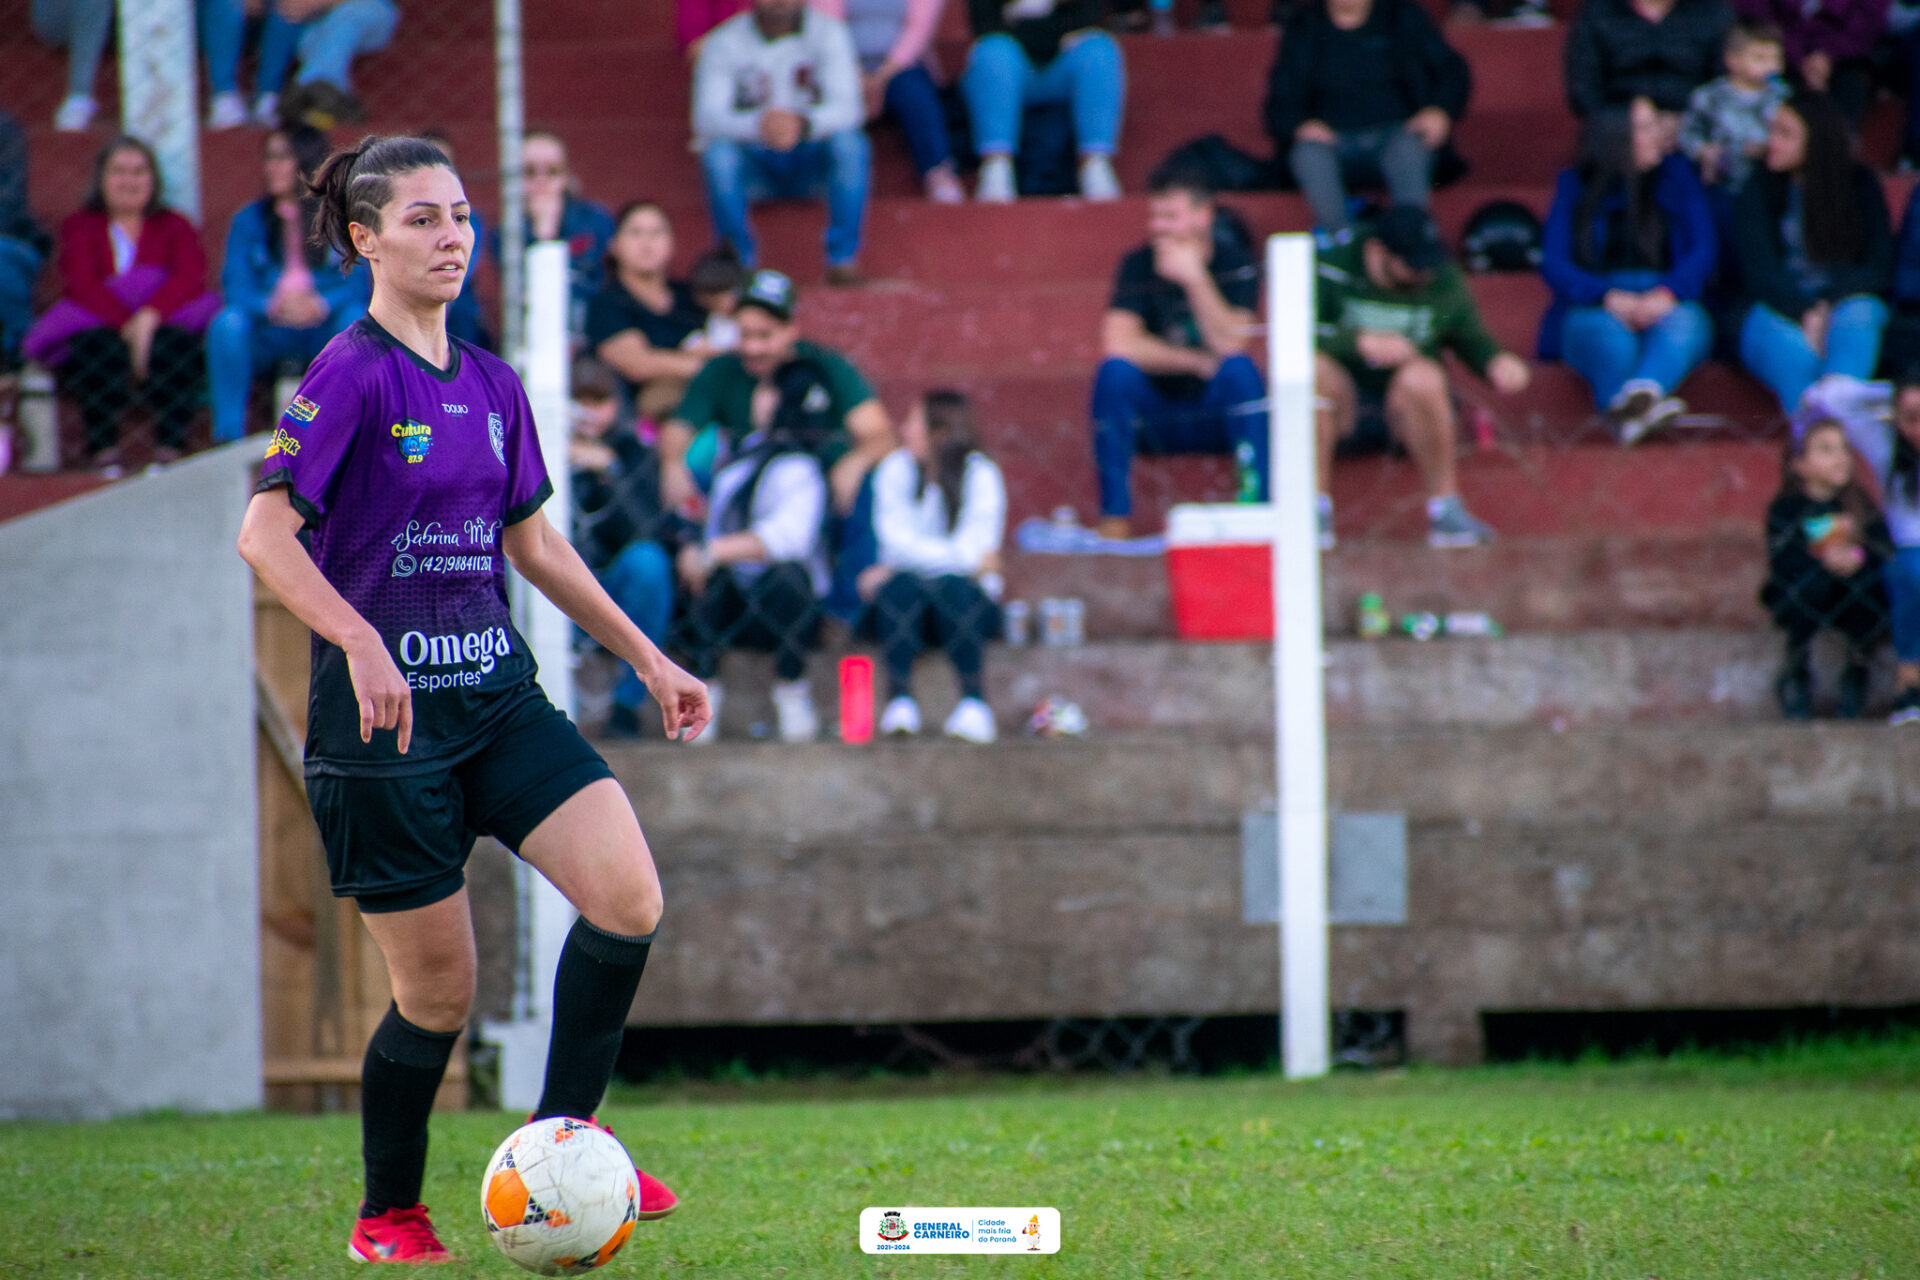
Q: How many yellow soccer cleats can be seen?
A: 0